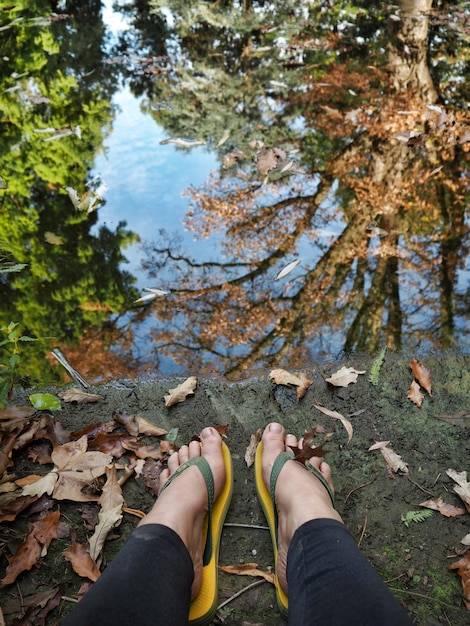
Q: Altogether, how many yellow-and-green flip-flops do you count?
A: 2